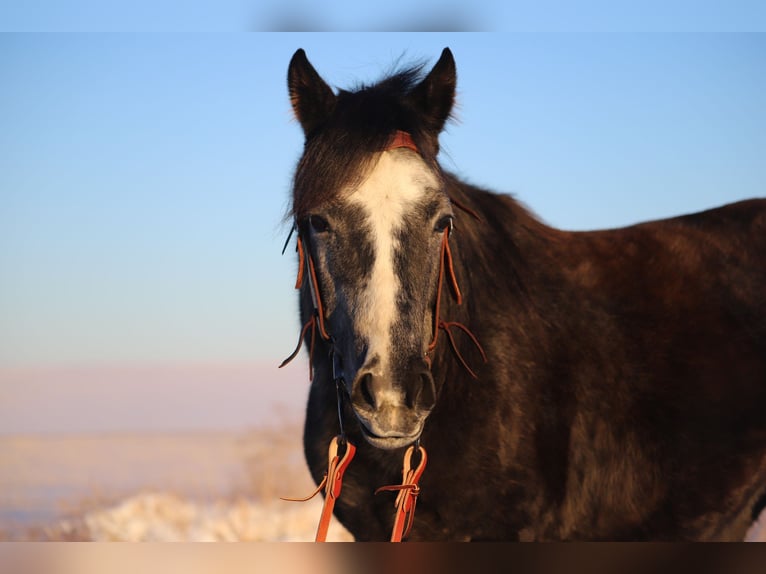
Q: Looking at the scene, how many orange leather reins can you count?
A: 2